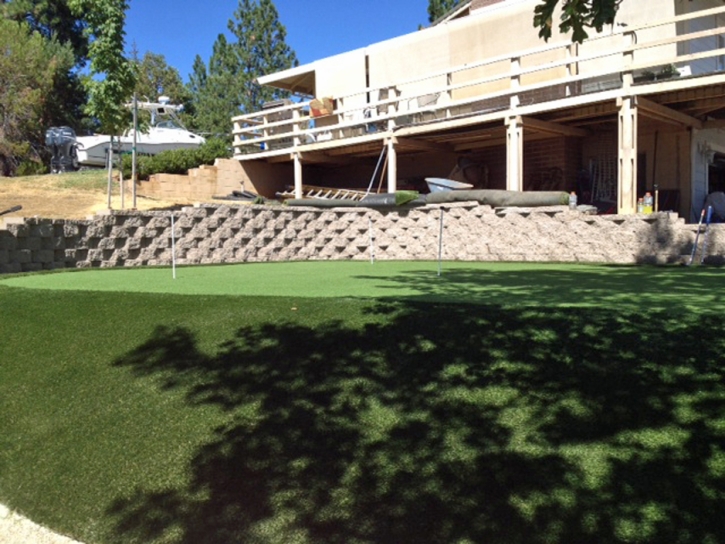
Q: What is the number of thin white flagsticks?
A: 3